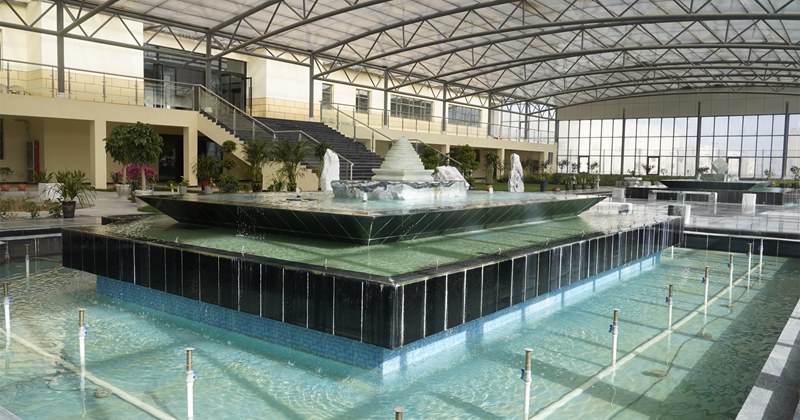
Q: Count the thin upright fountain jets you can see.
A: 12